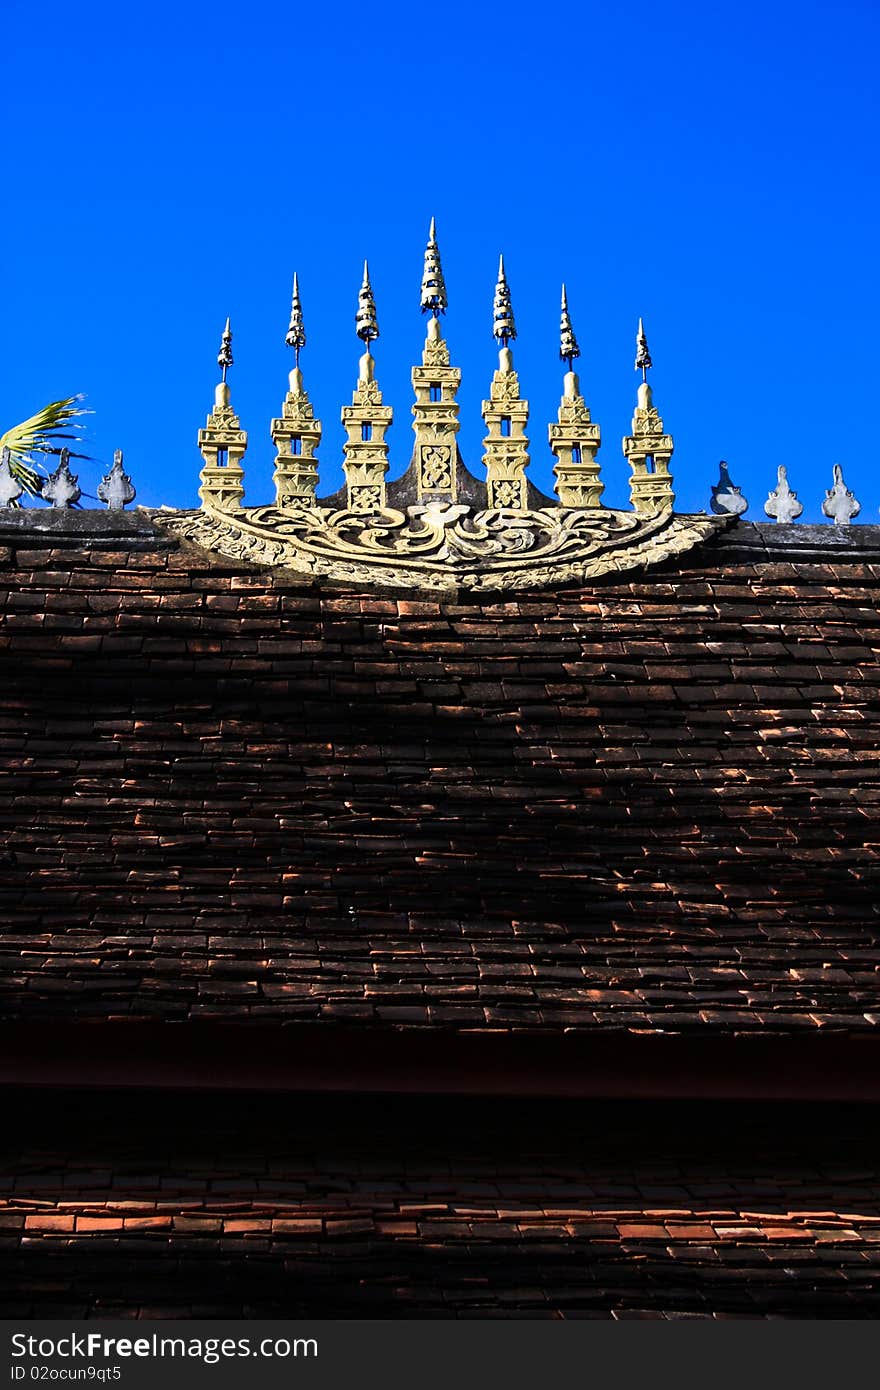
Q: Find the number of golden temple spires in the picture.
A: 7